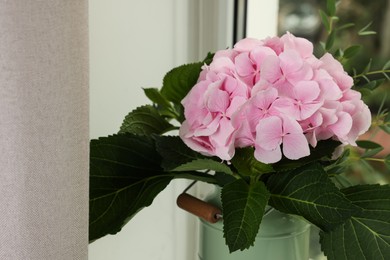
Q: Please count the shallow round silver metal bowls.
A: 0